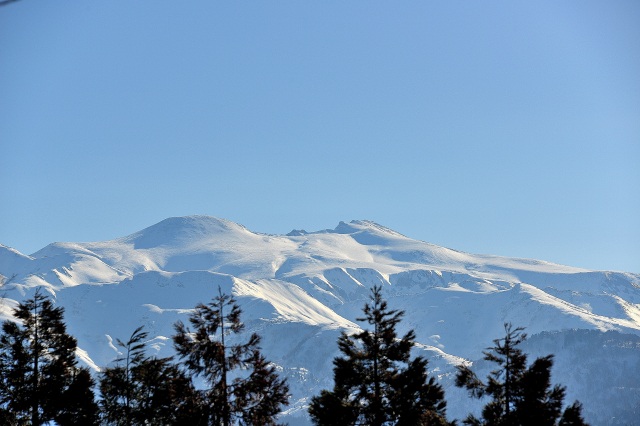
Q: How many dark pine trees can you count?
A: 5